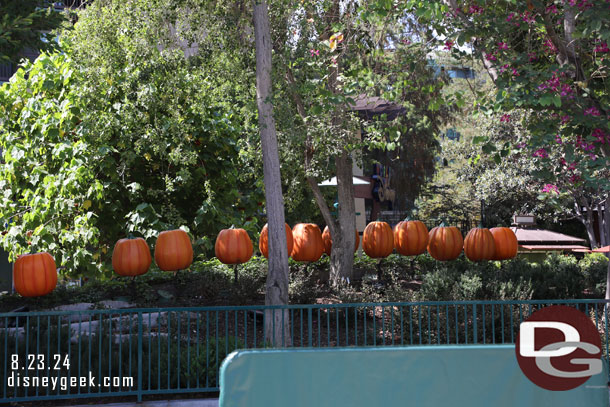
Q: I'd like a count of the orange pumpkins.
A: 12